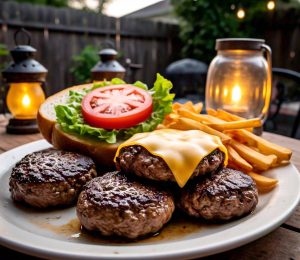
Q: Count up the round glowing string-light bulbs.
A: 2